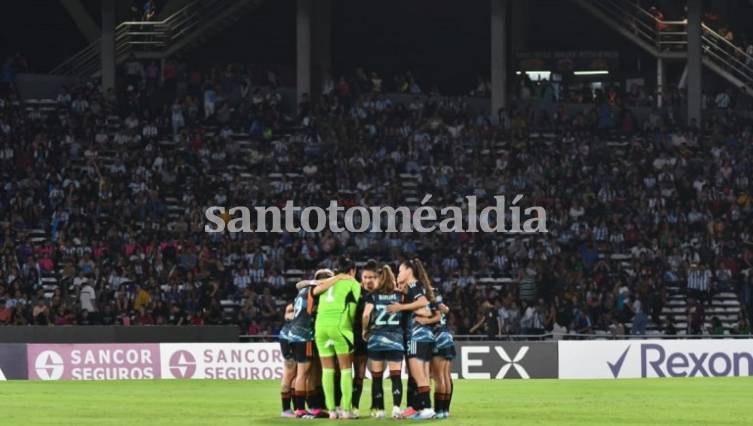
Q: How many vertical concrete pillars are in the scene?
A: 4